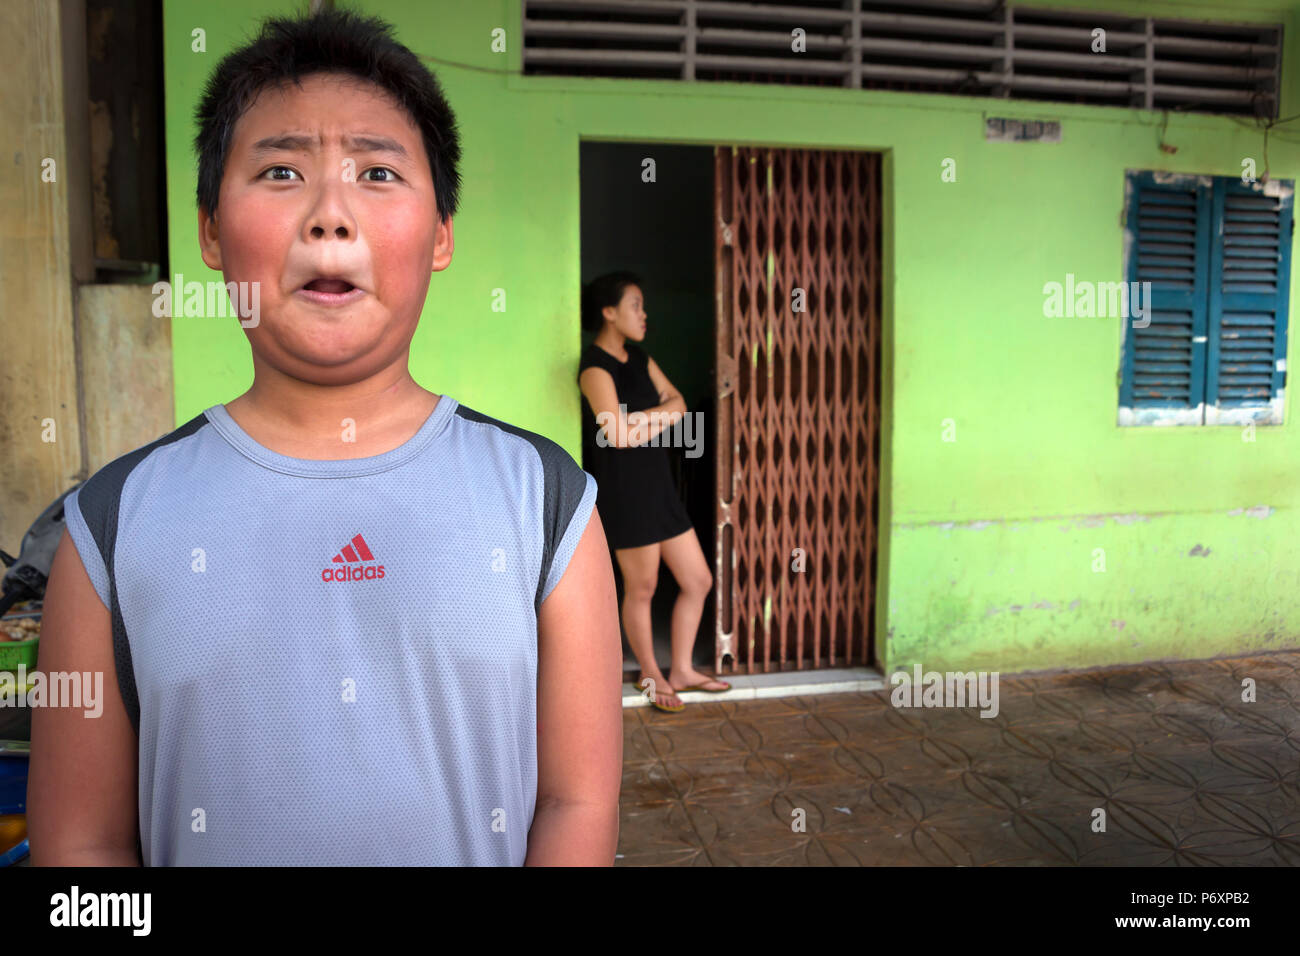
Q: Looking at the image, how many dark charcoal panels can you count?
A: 2